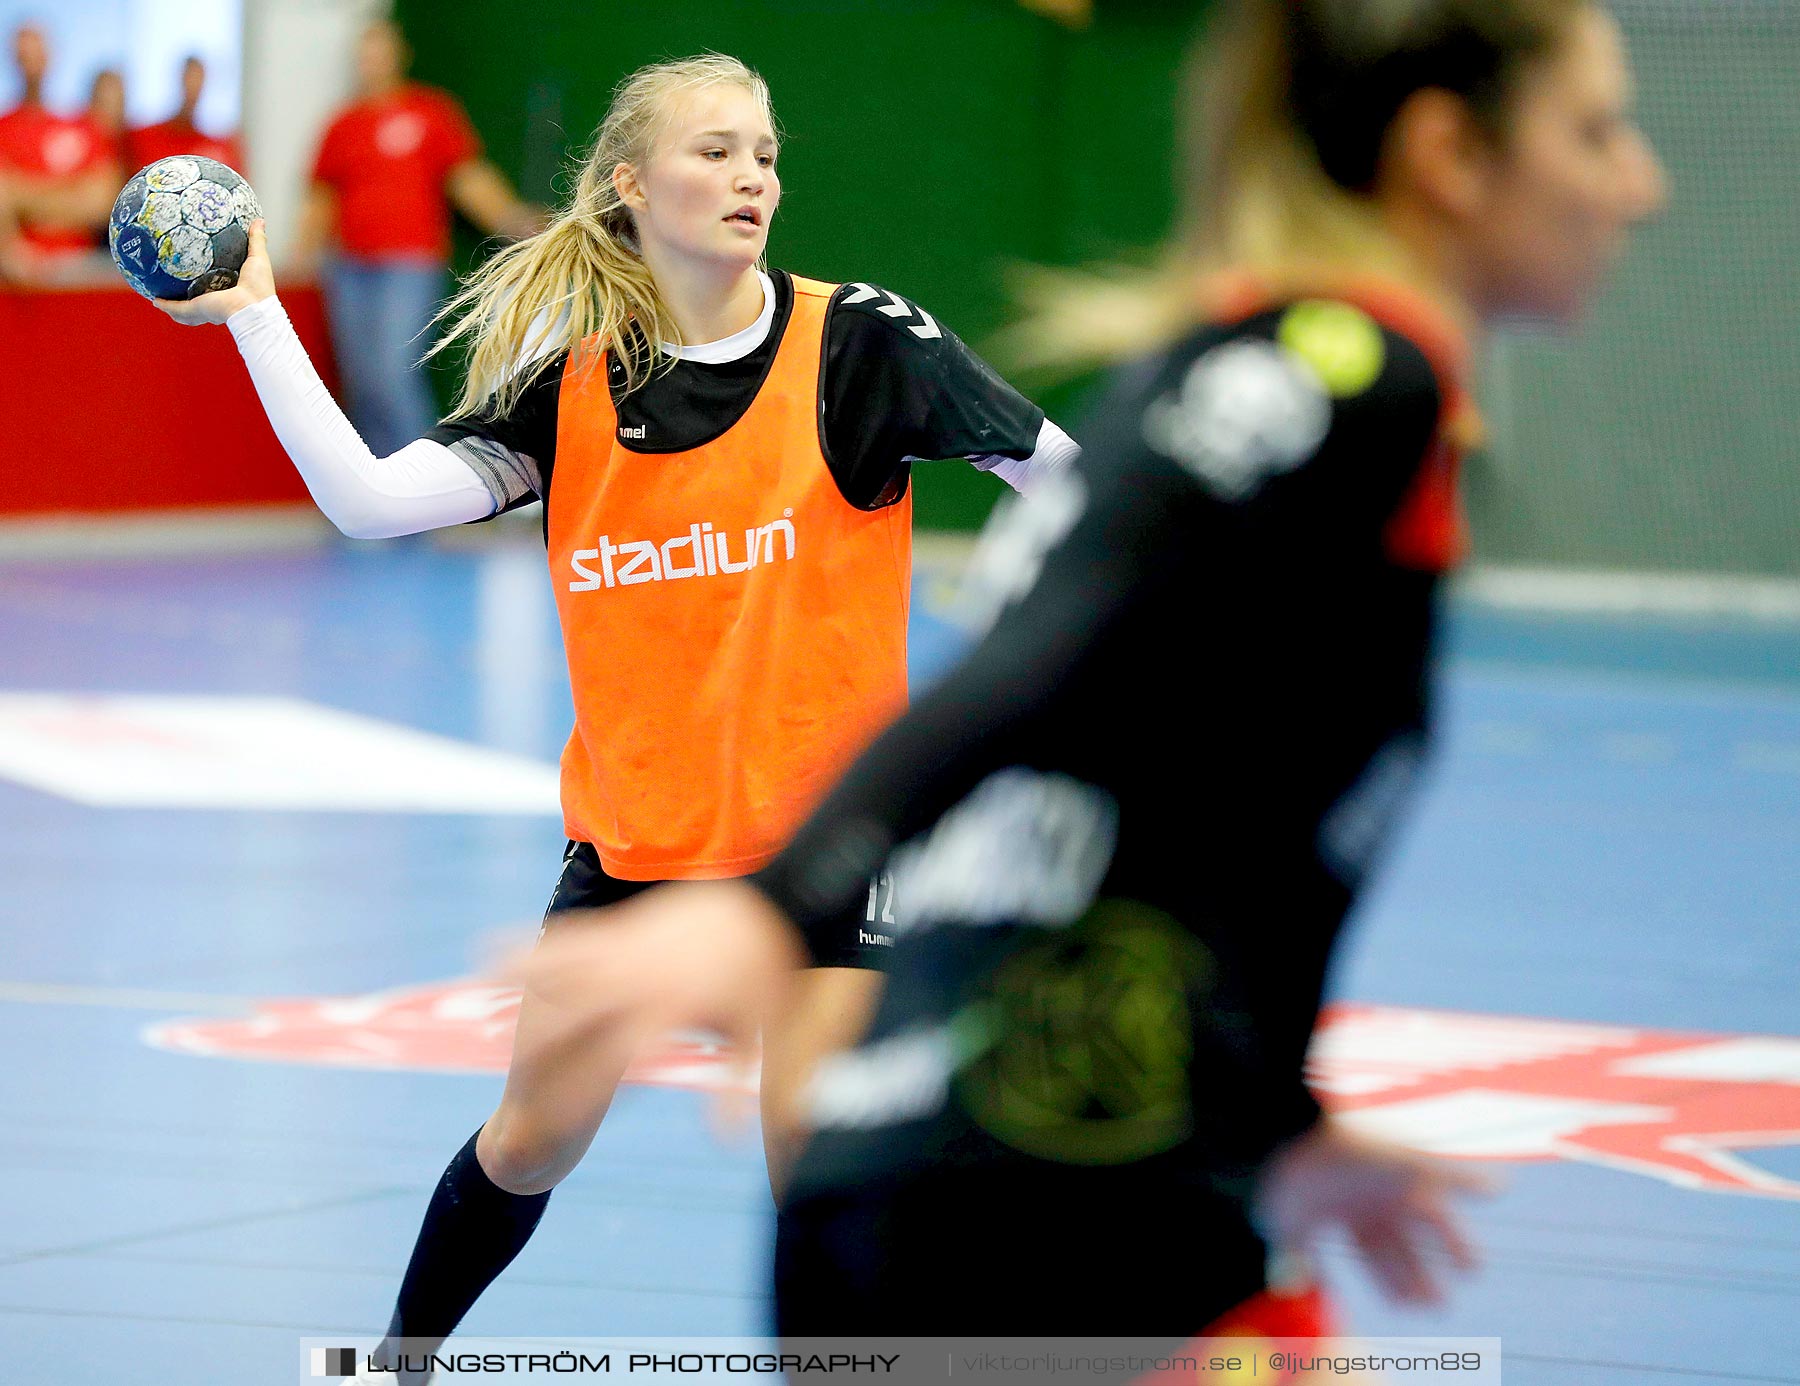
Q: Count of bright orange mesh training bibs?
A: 1